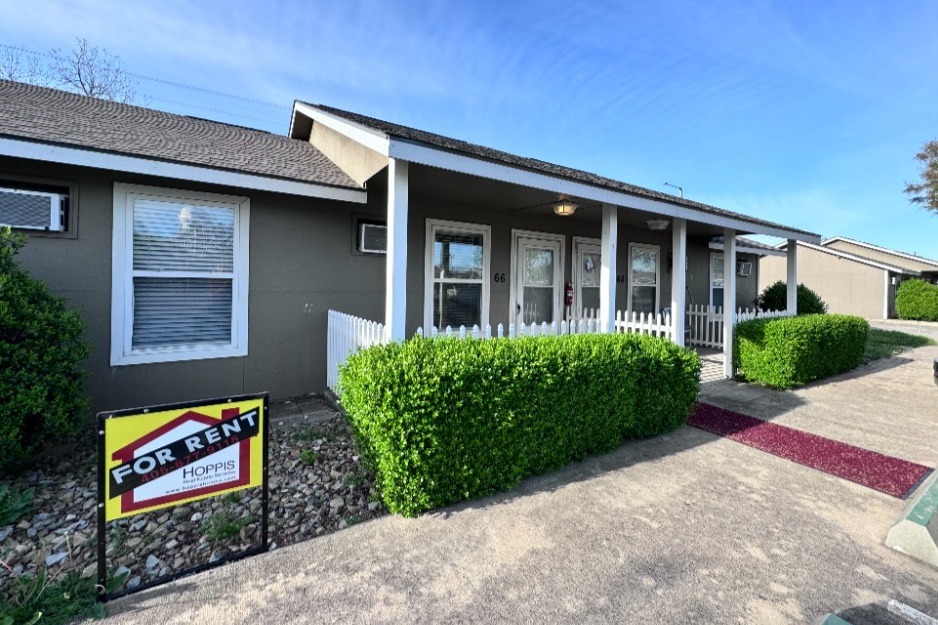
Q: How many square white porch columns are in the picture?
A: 5